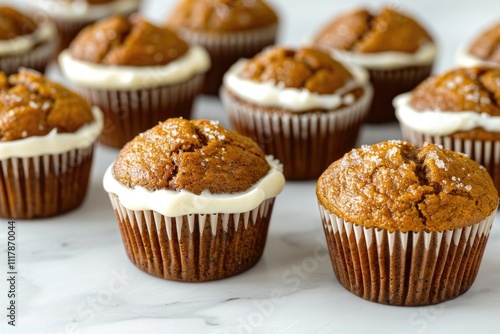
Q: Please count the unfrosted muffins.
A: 2